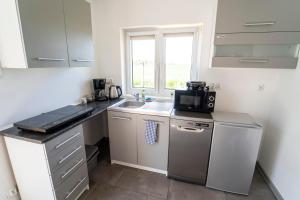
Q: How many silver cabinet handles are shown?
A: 10